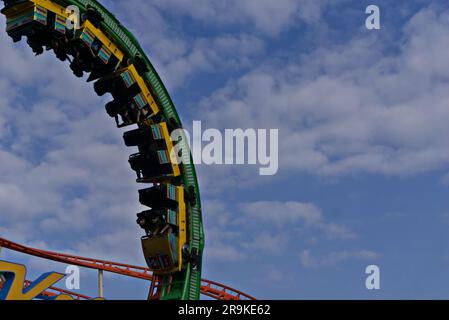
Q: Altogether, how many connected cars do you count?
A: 5